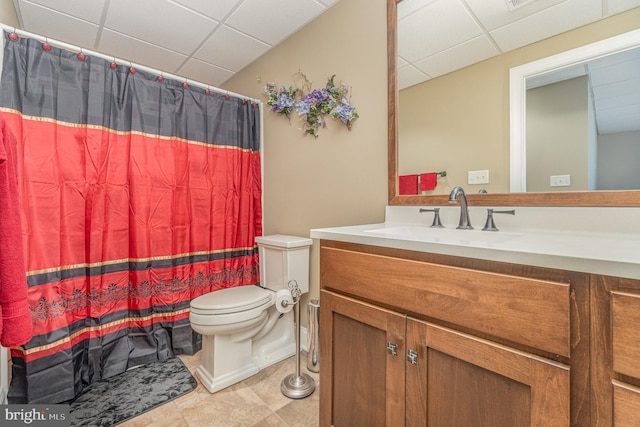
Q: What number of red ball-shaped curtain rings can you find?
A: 11